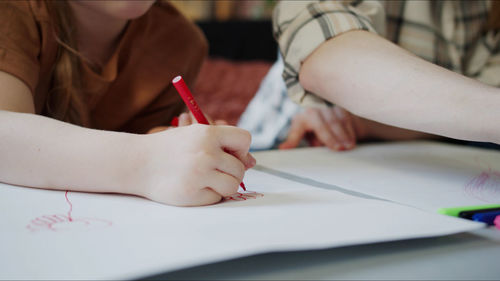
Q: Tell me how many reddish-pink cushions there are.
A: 1